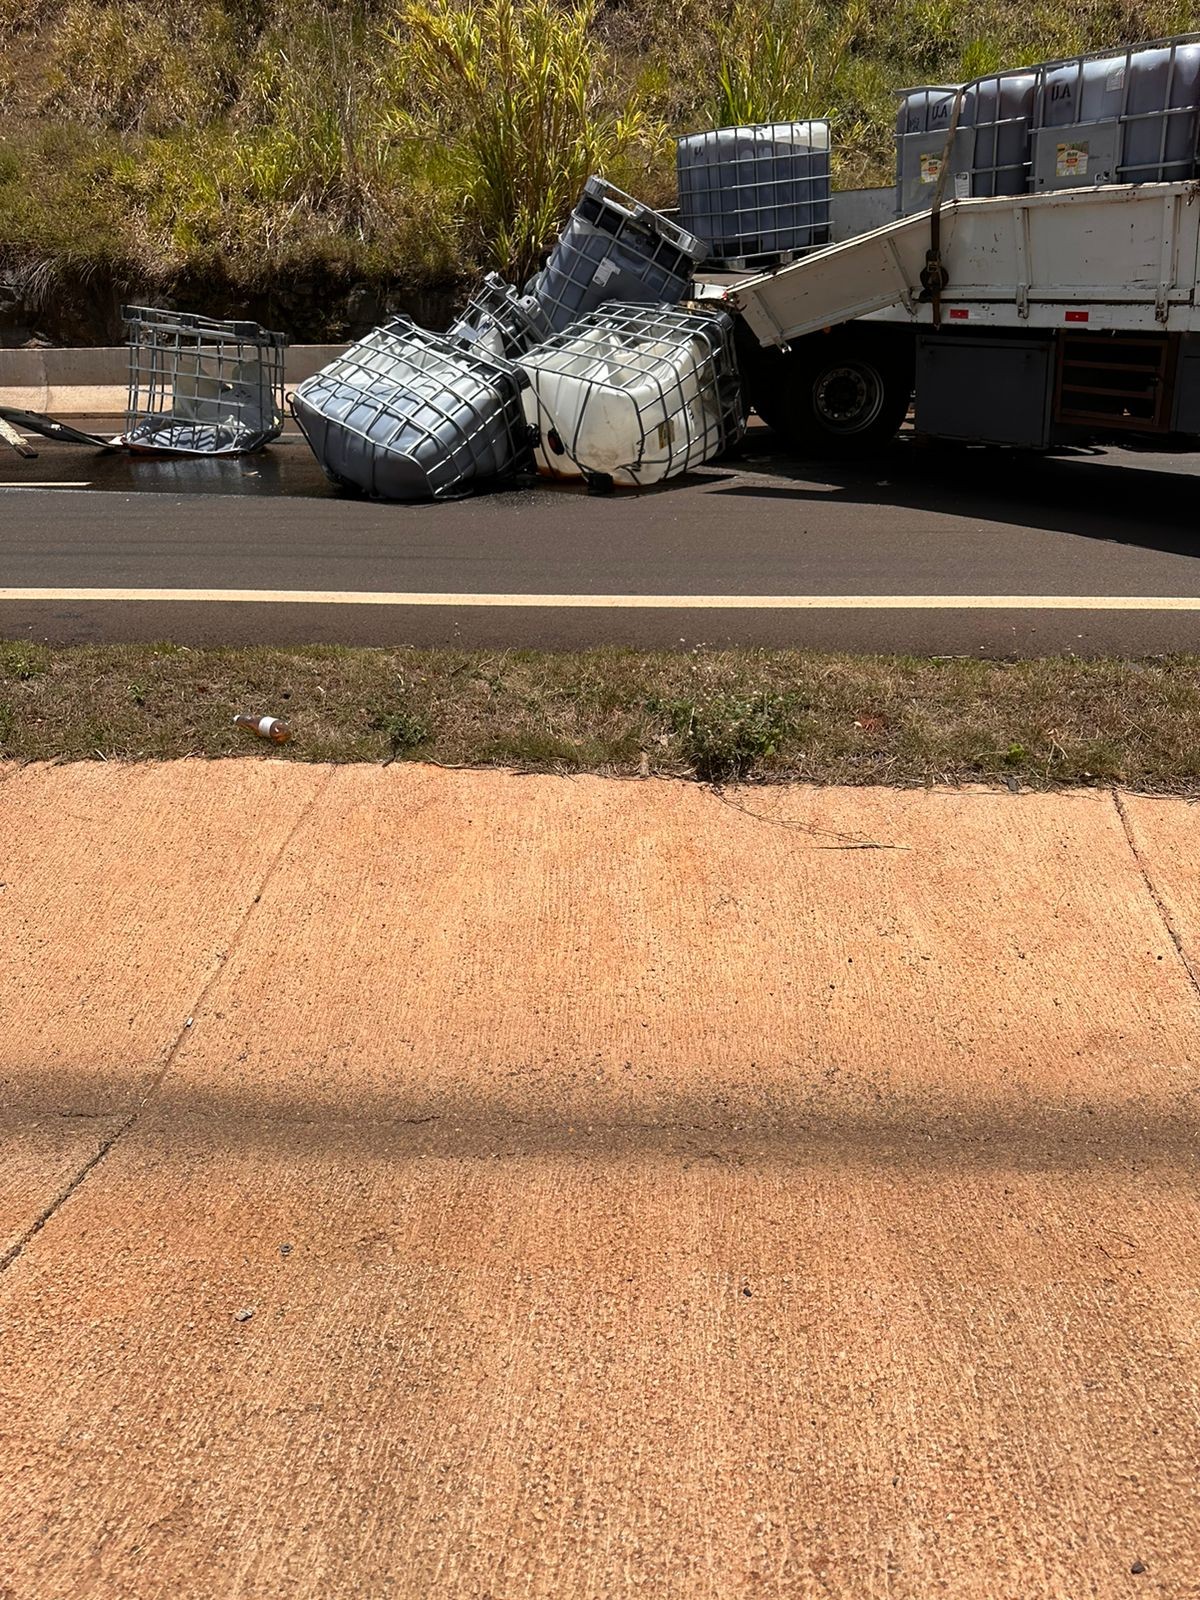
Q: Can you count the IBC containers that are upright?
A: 3